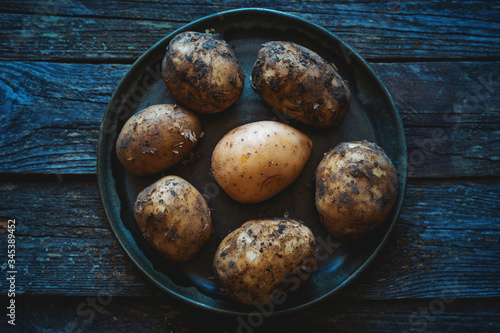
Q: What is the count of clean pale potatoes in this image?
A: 1